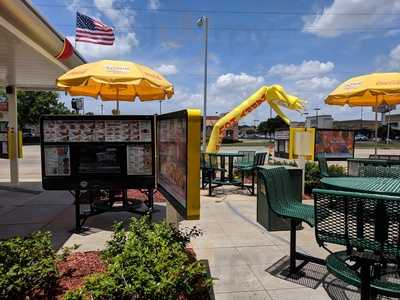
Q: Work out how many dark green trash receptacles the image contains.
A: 1